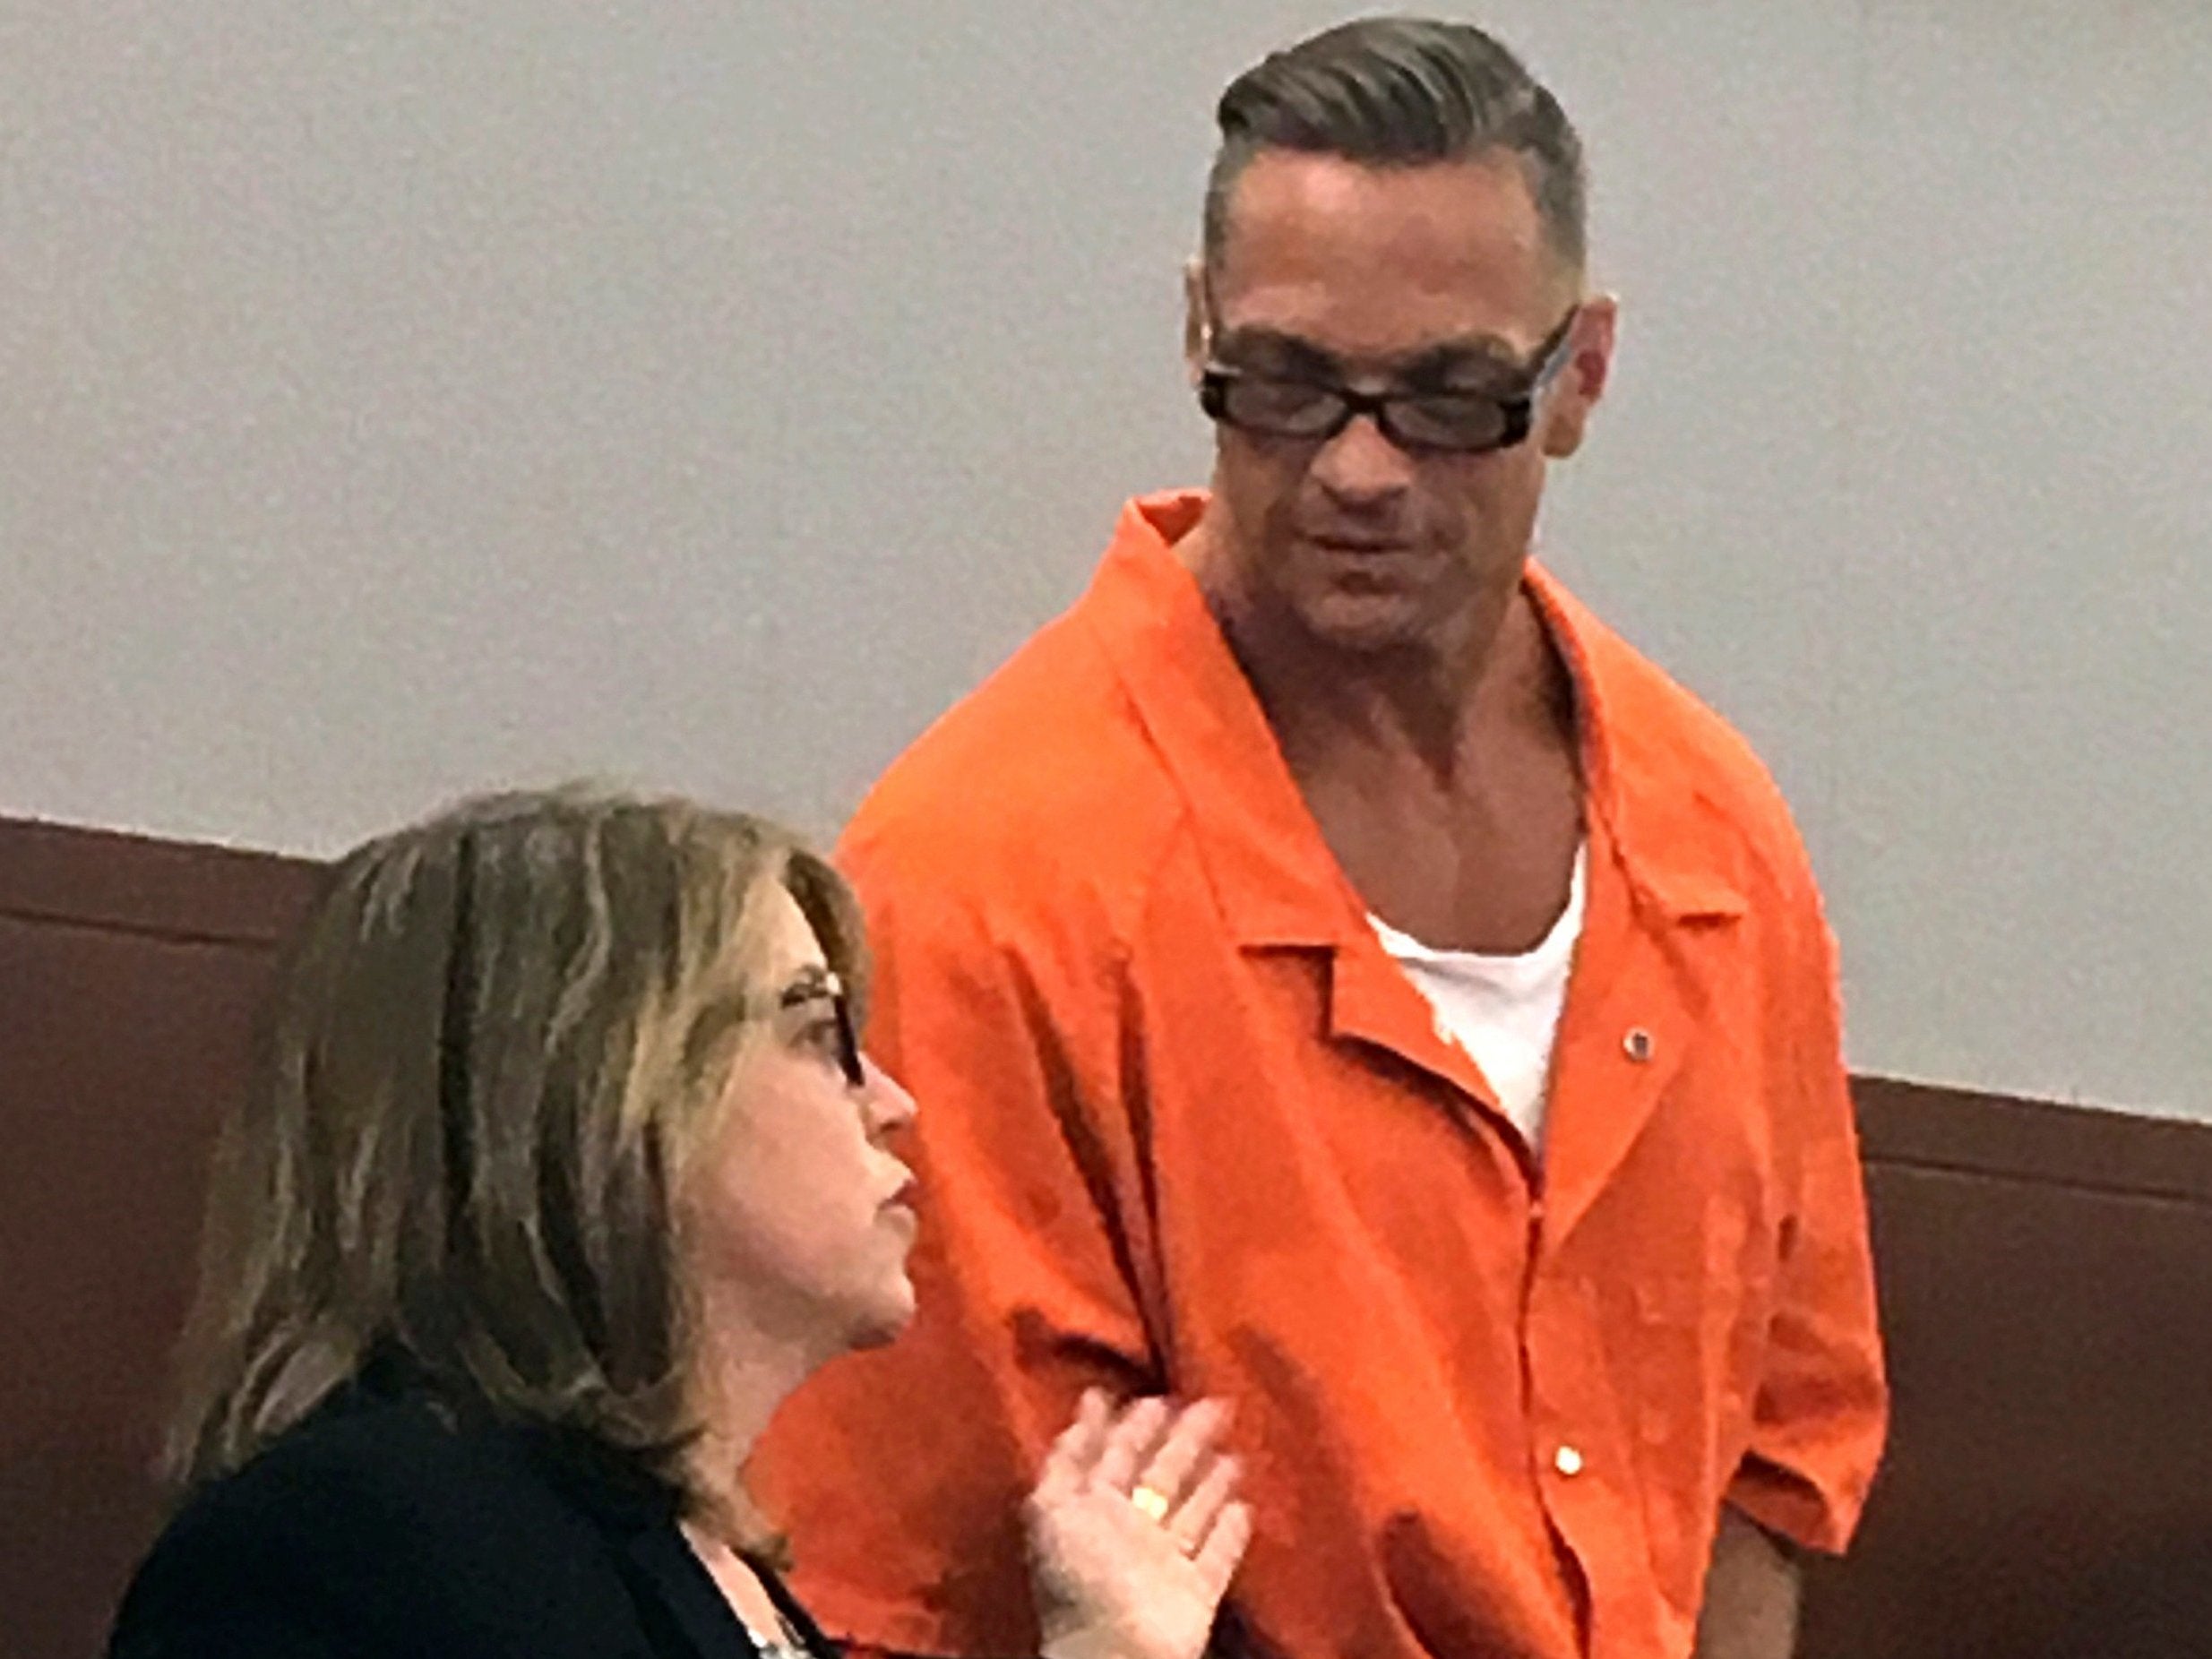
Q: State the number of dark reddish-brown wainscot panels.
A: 2